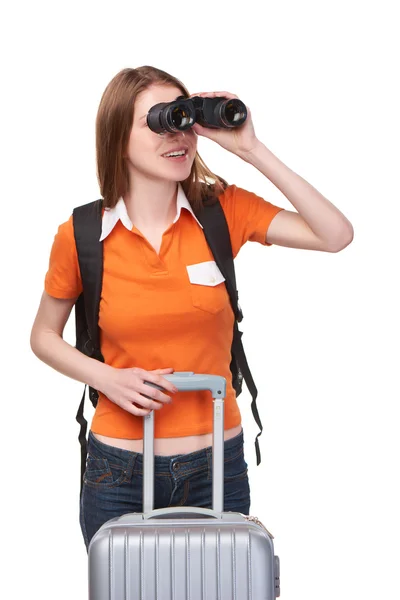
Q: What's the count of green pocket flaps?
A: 0